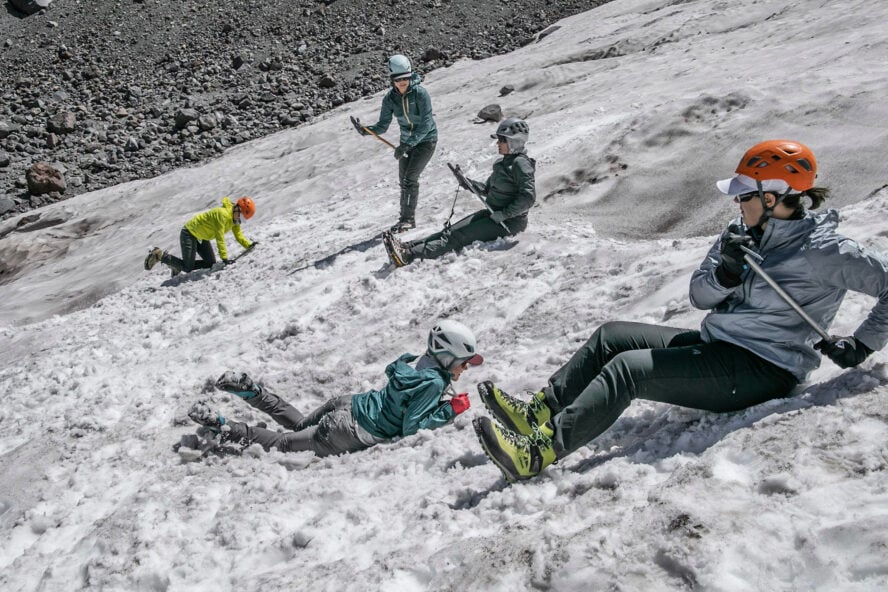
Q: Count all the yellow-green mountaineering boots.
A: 2